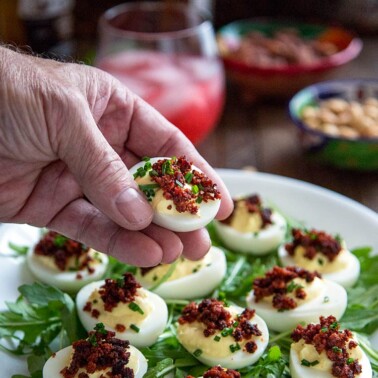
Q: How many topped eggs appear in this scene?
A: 11